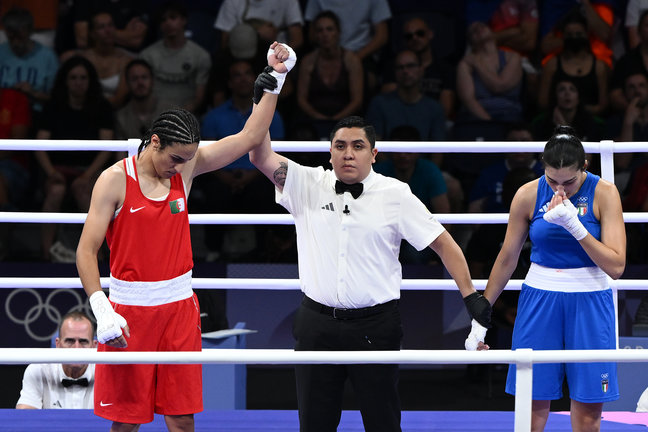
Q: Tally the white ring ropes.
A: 4